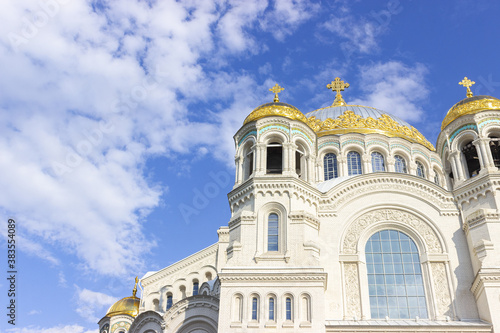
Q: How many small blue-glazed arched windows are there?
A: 12